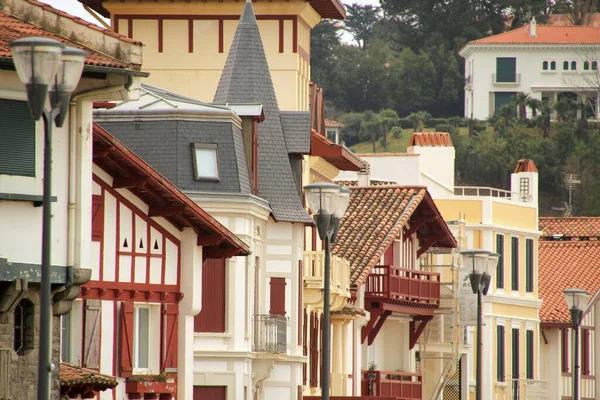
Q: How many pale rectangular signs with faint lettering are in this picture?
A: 1